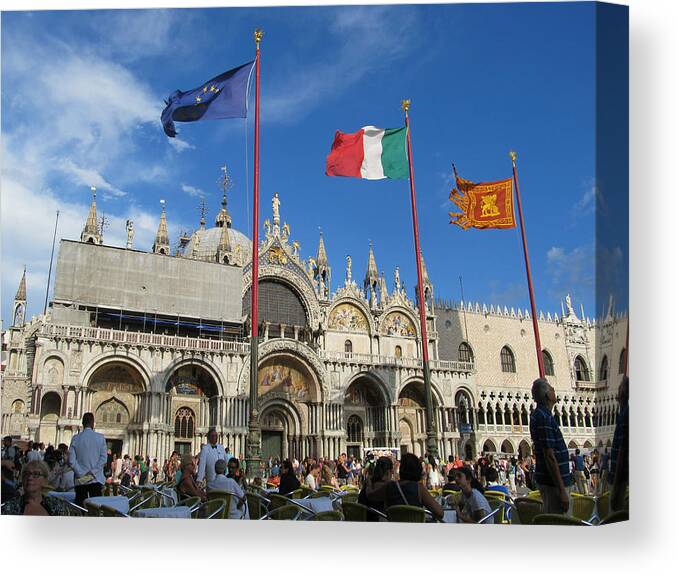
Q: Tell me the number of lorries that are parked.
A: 0